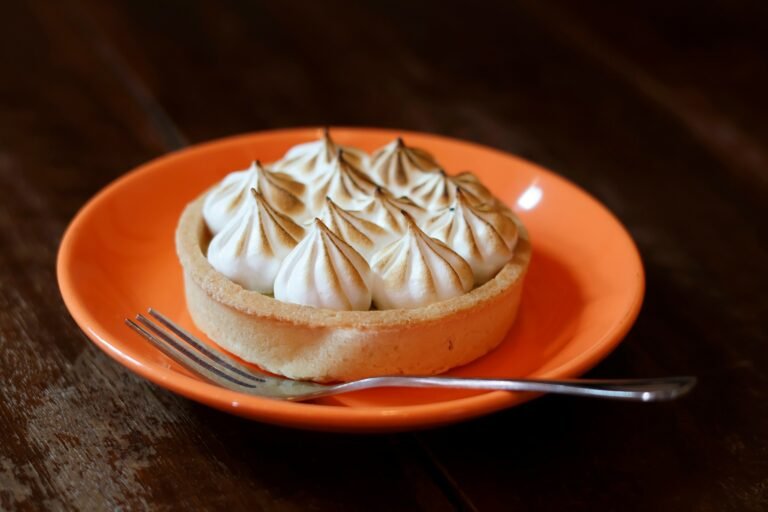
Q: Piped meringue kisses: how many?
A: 11